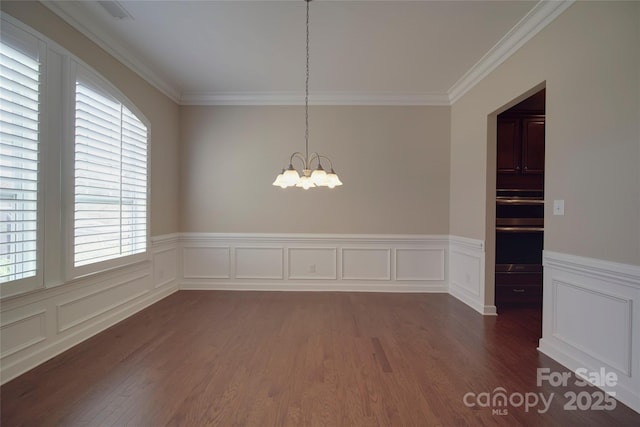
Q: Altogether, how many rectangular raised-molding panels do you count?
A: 10